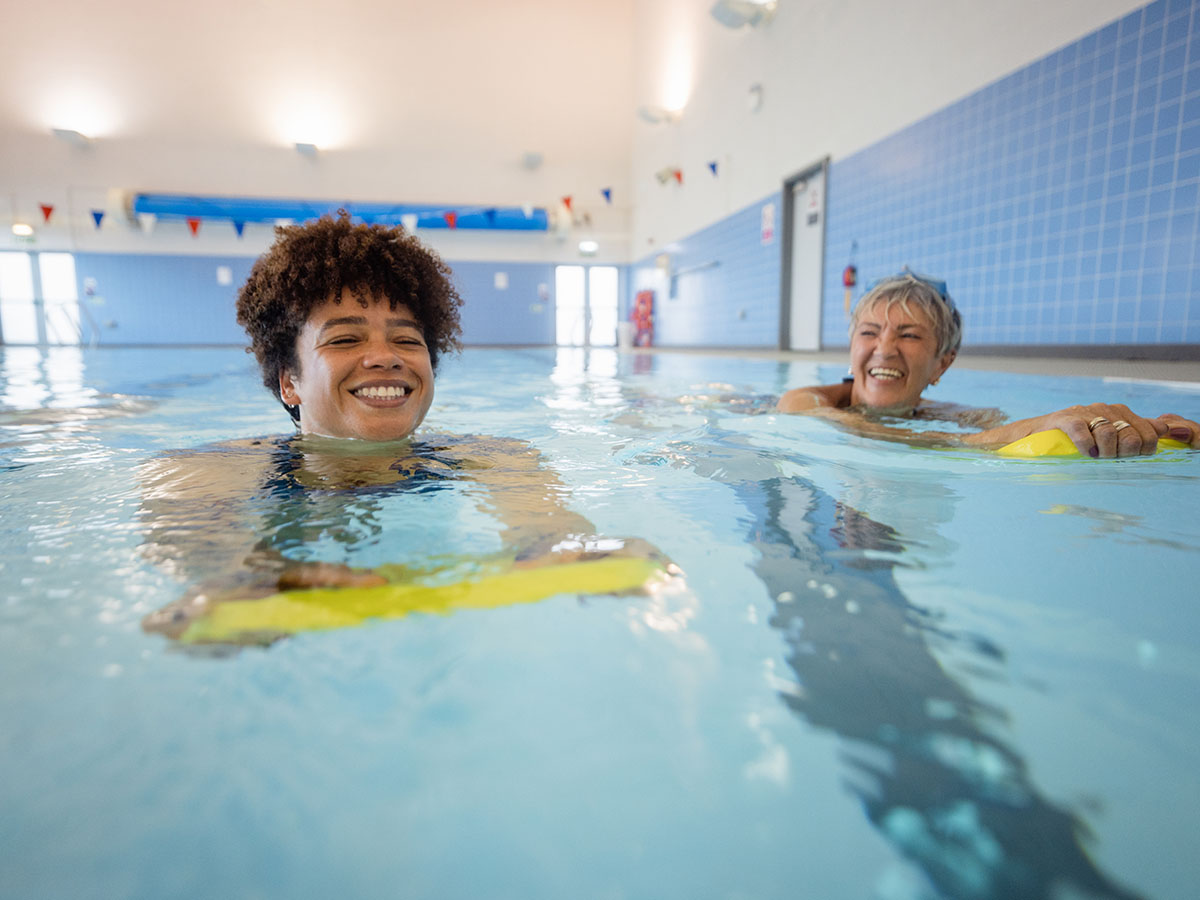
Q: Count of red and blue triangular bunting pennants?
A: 10